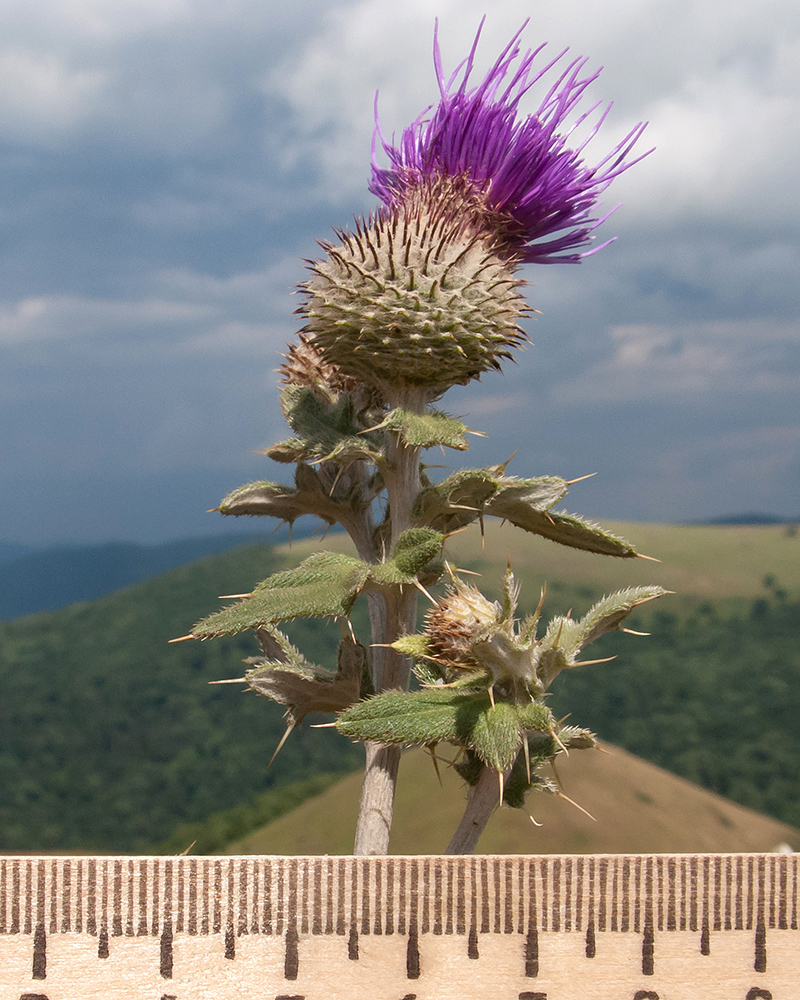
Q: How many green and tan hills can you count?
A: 2